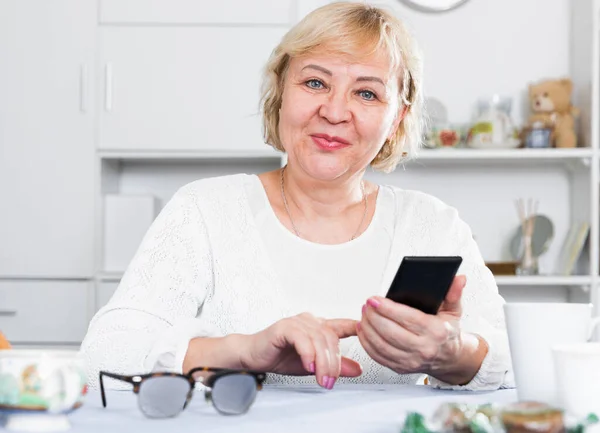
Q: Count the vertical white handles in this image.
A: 2